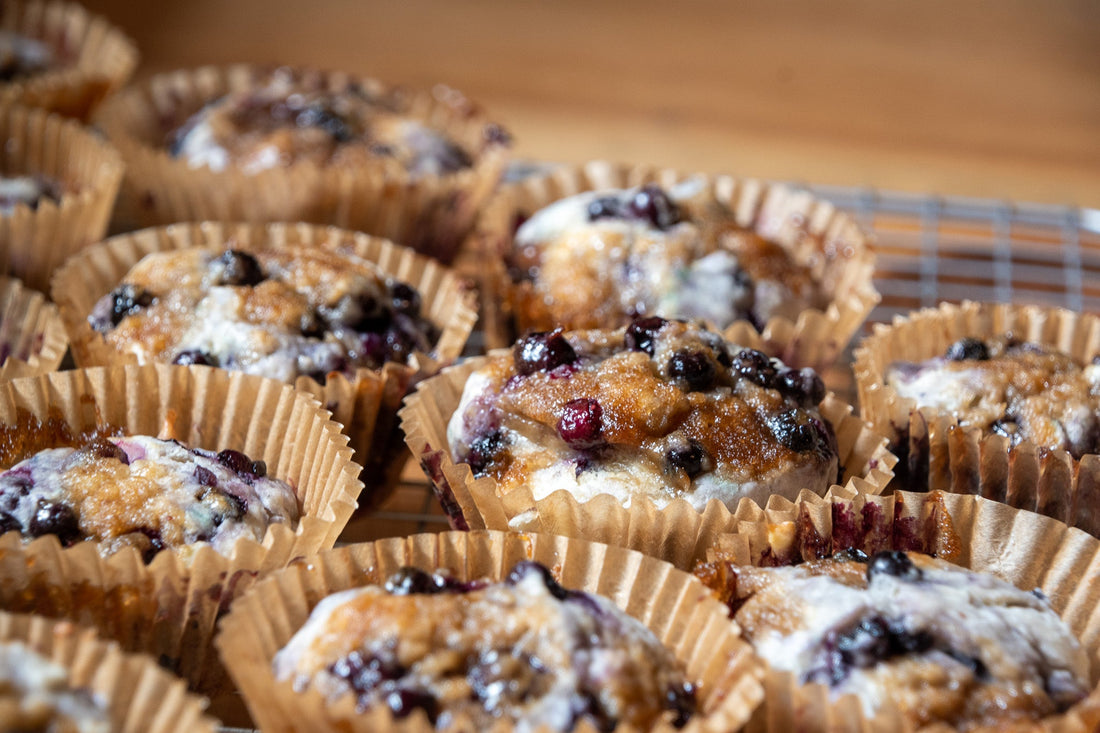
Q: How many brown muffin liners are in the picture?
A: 12